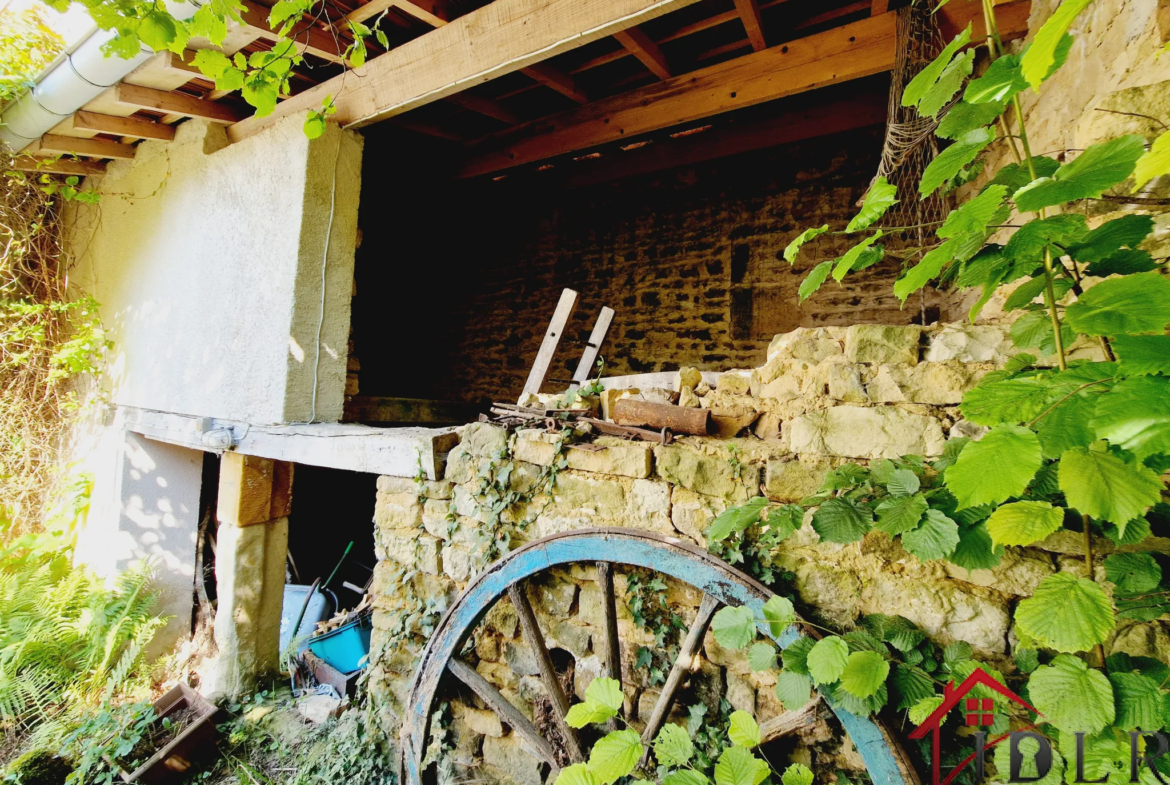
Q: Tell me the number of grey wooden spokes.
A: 5